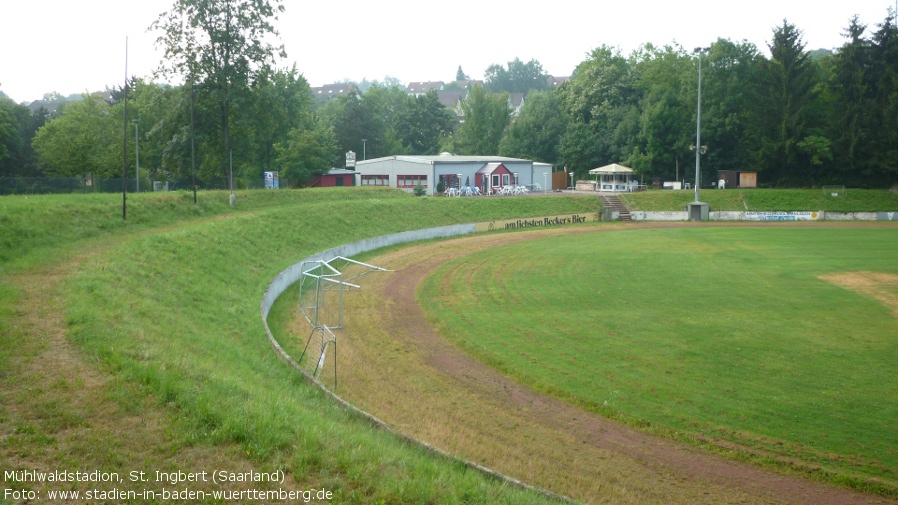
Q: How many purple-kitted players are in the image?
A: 0